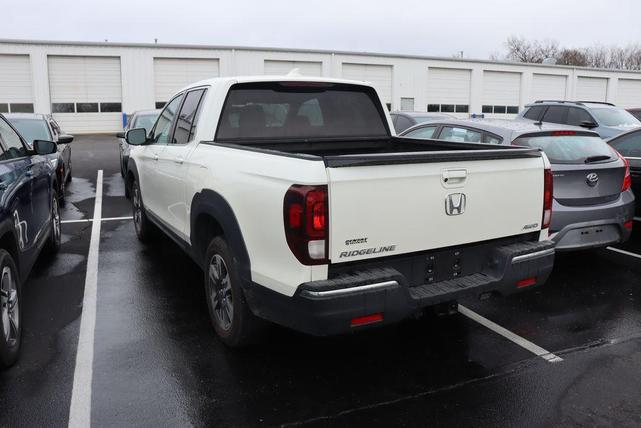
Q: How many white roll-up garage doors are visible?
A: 10